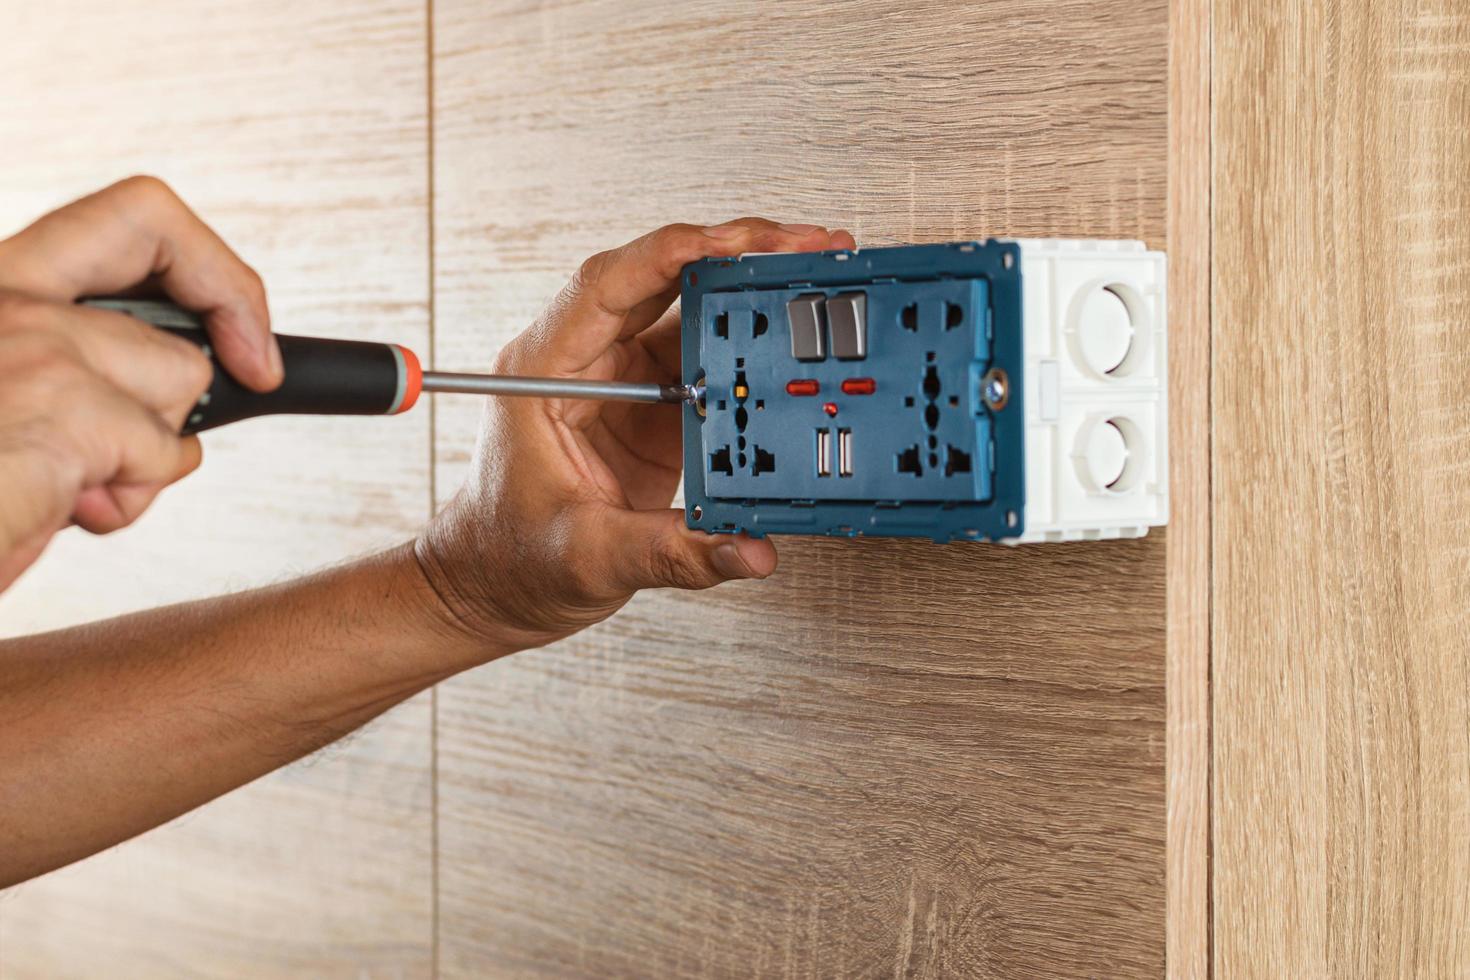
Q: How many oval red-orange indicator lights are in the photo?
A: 2